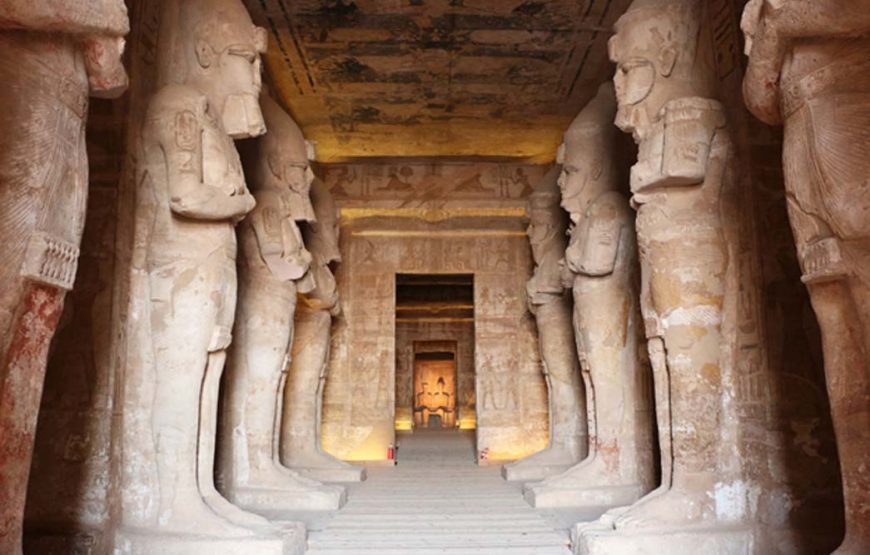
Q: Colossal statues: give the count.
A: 8